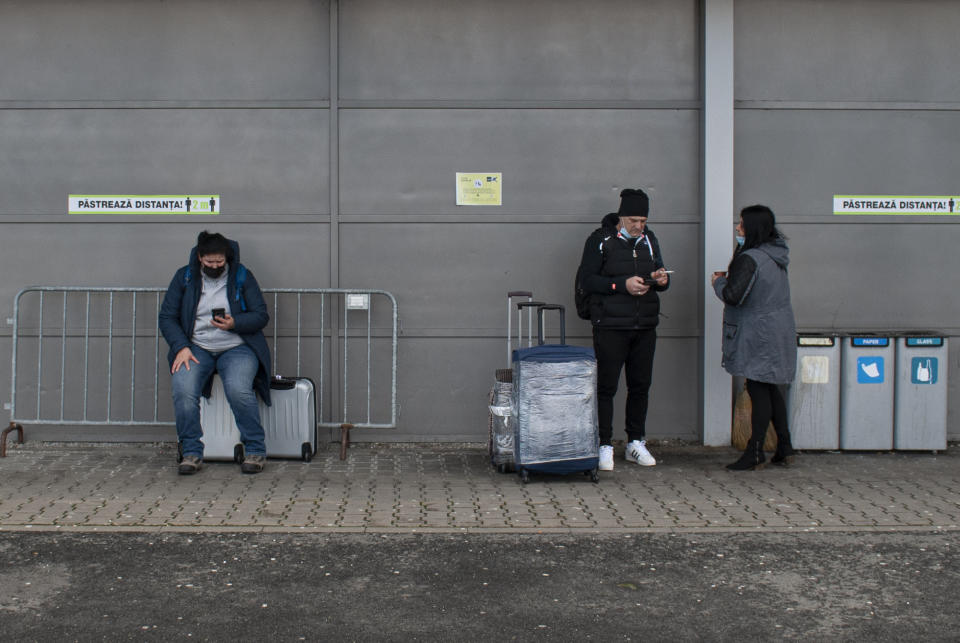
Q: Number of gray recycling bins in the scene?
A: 3